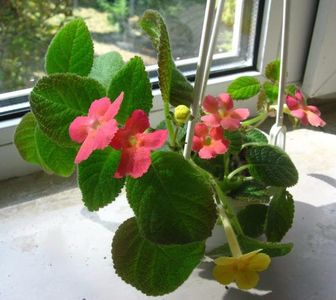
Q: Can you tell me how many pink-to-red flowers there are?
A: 5